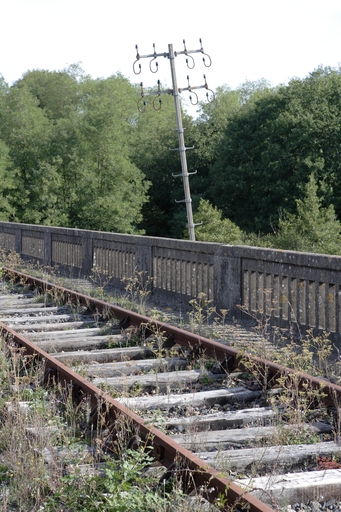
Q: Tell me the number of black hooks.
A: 8